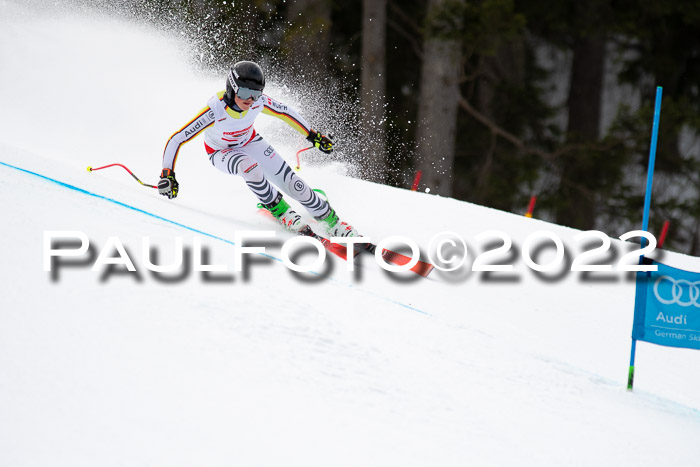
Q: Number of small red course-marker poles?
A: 3